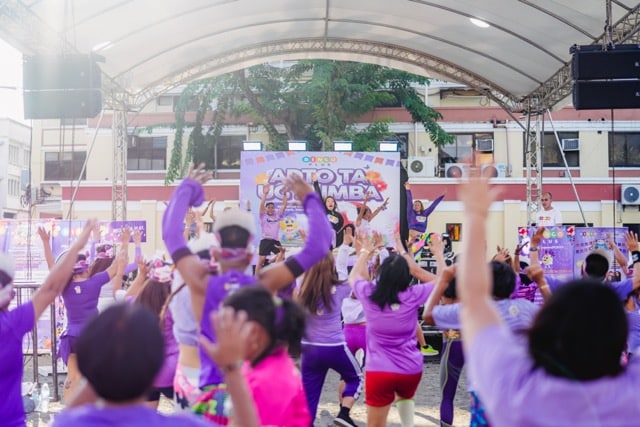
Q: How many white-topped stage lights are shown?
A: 4